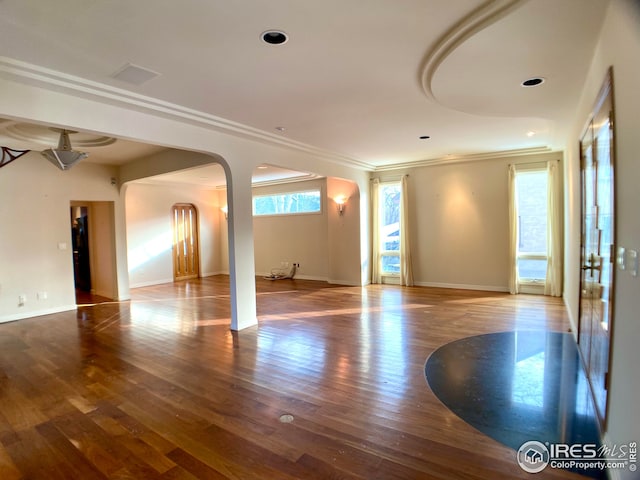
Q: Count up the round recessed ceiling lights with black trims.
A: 3